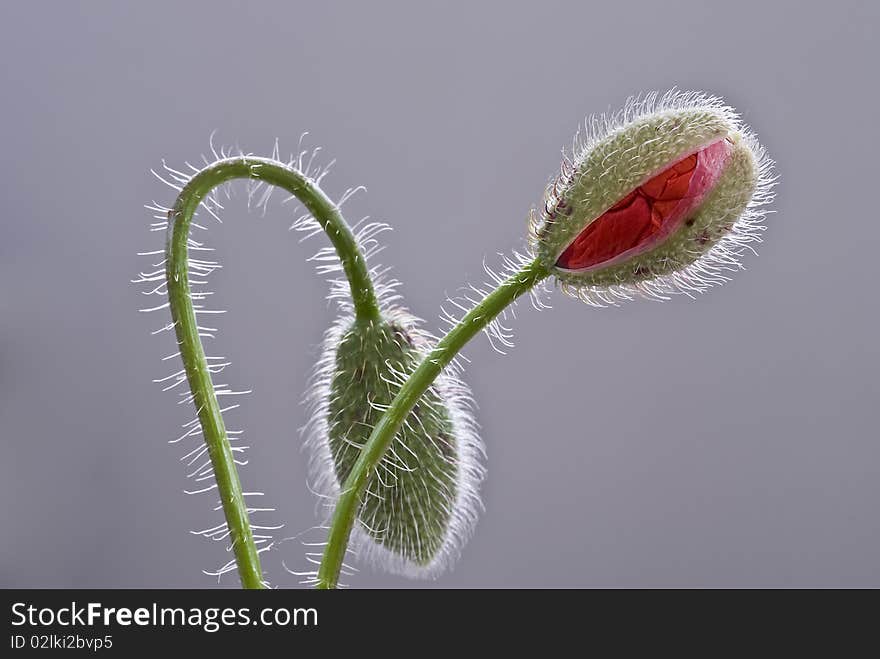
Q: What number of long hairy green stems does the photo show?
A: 2